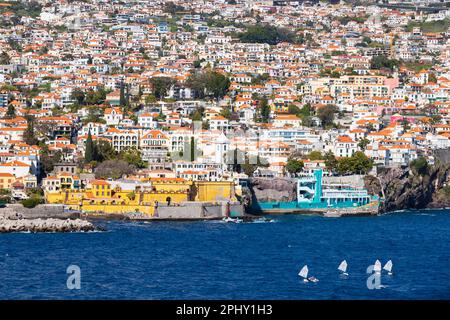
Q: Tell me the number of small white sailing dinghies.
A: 4